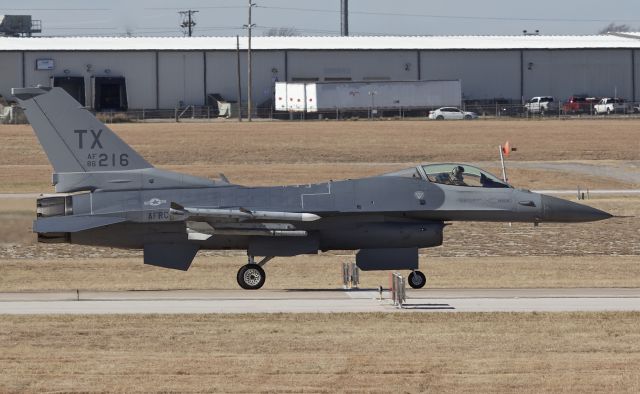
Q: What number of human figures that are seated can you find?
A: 1